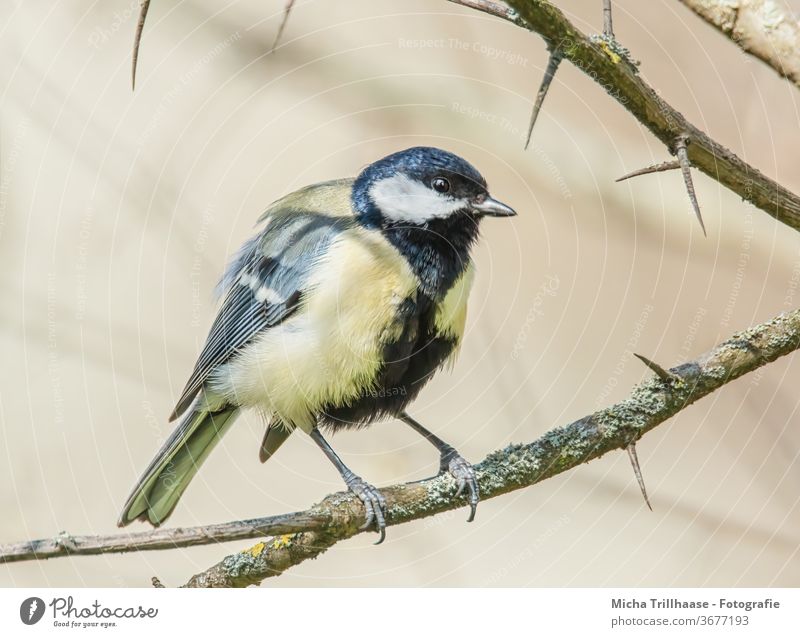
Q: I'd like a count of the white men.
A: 0